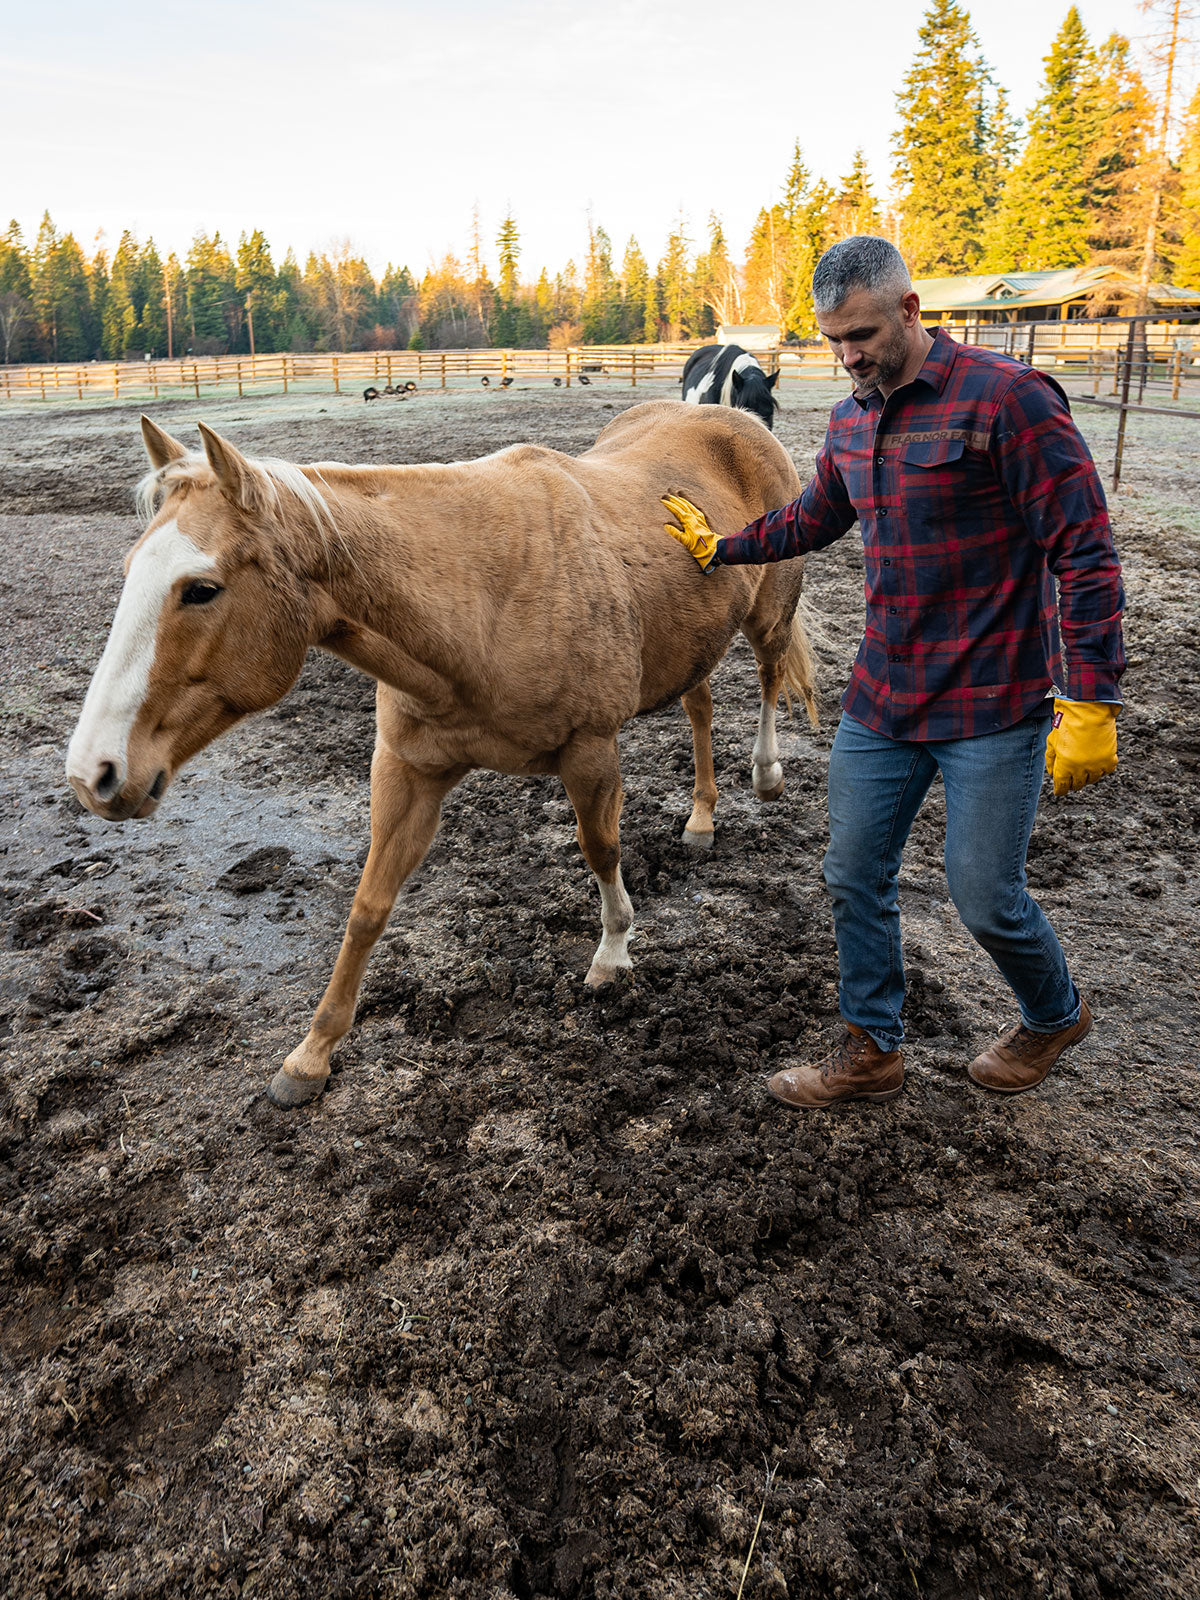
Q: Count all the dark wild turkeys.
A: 8